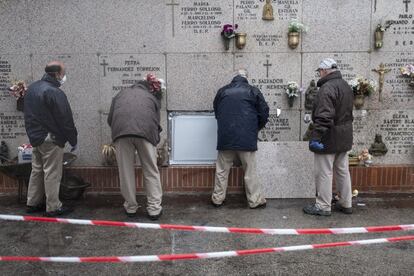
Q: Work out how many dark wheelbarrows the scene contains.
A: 1